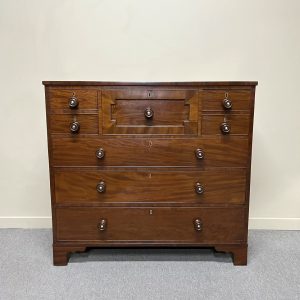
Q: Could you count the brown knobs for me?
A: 11